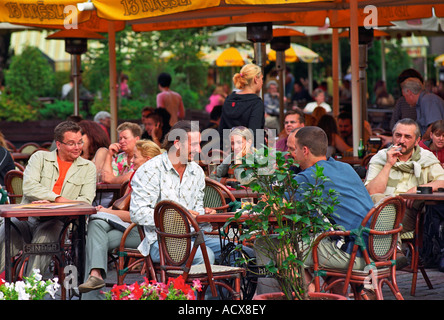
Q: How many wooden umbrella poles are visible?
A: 3